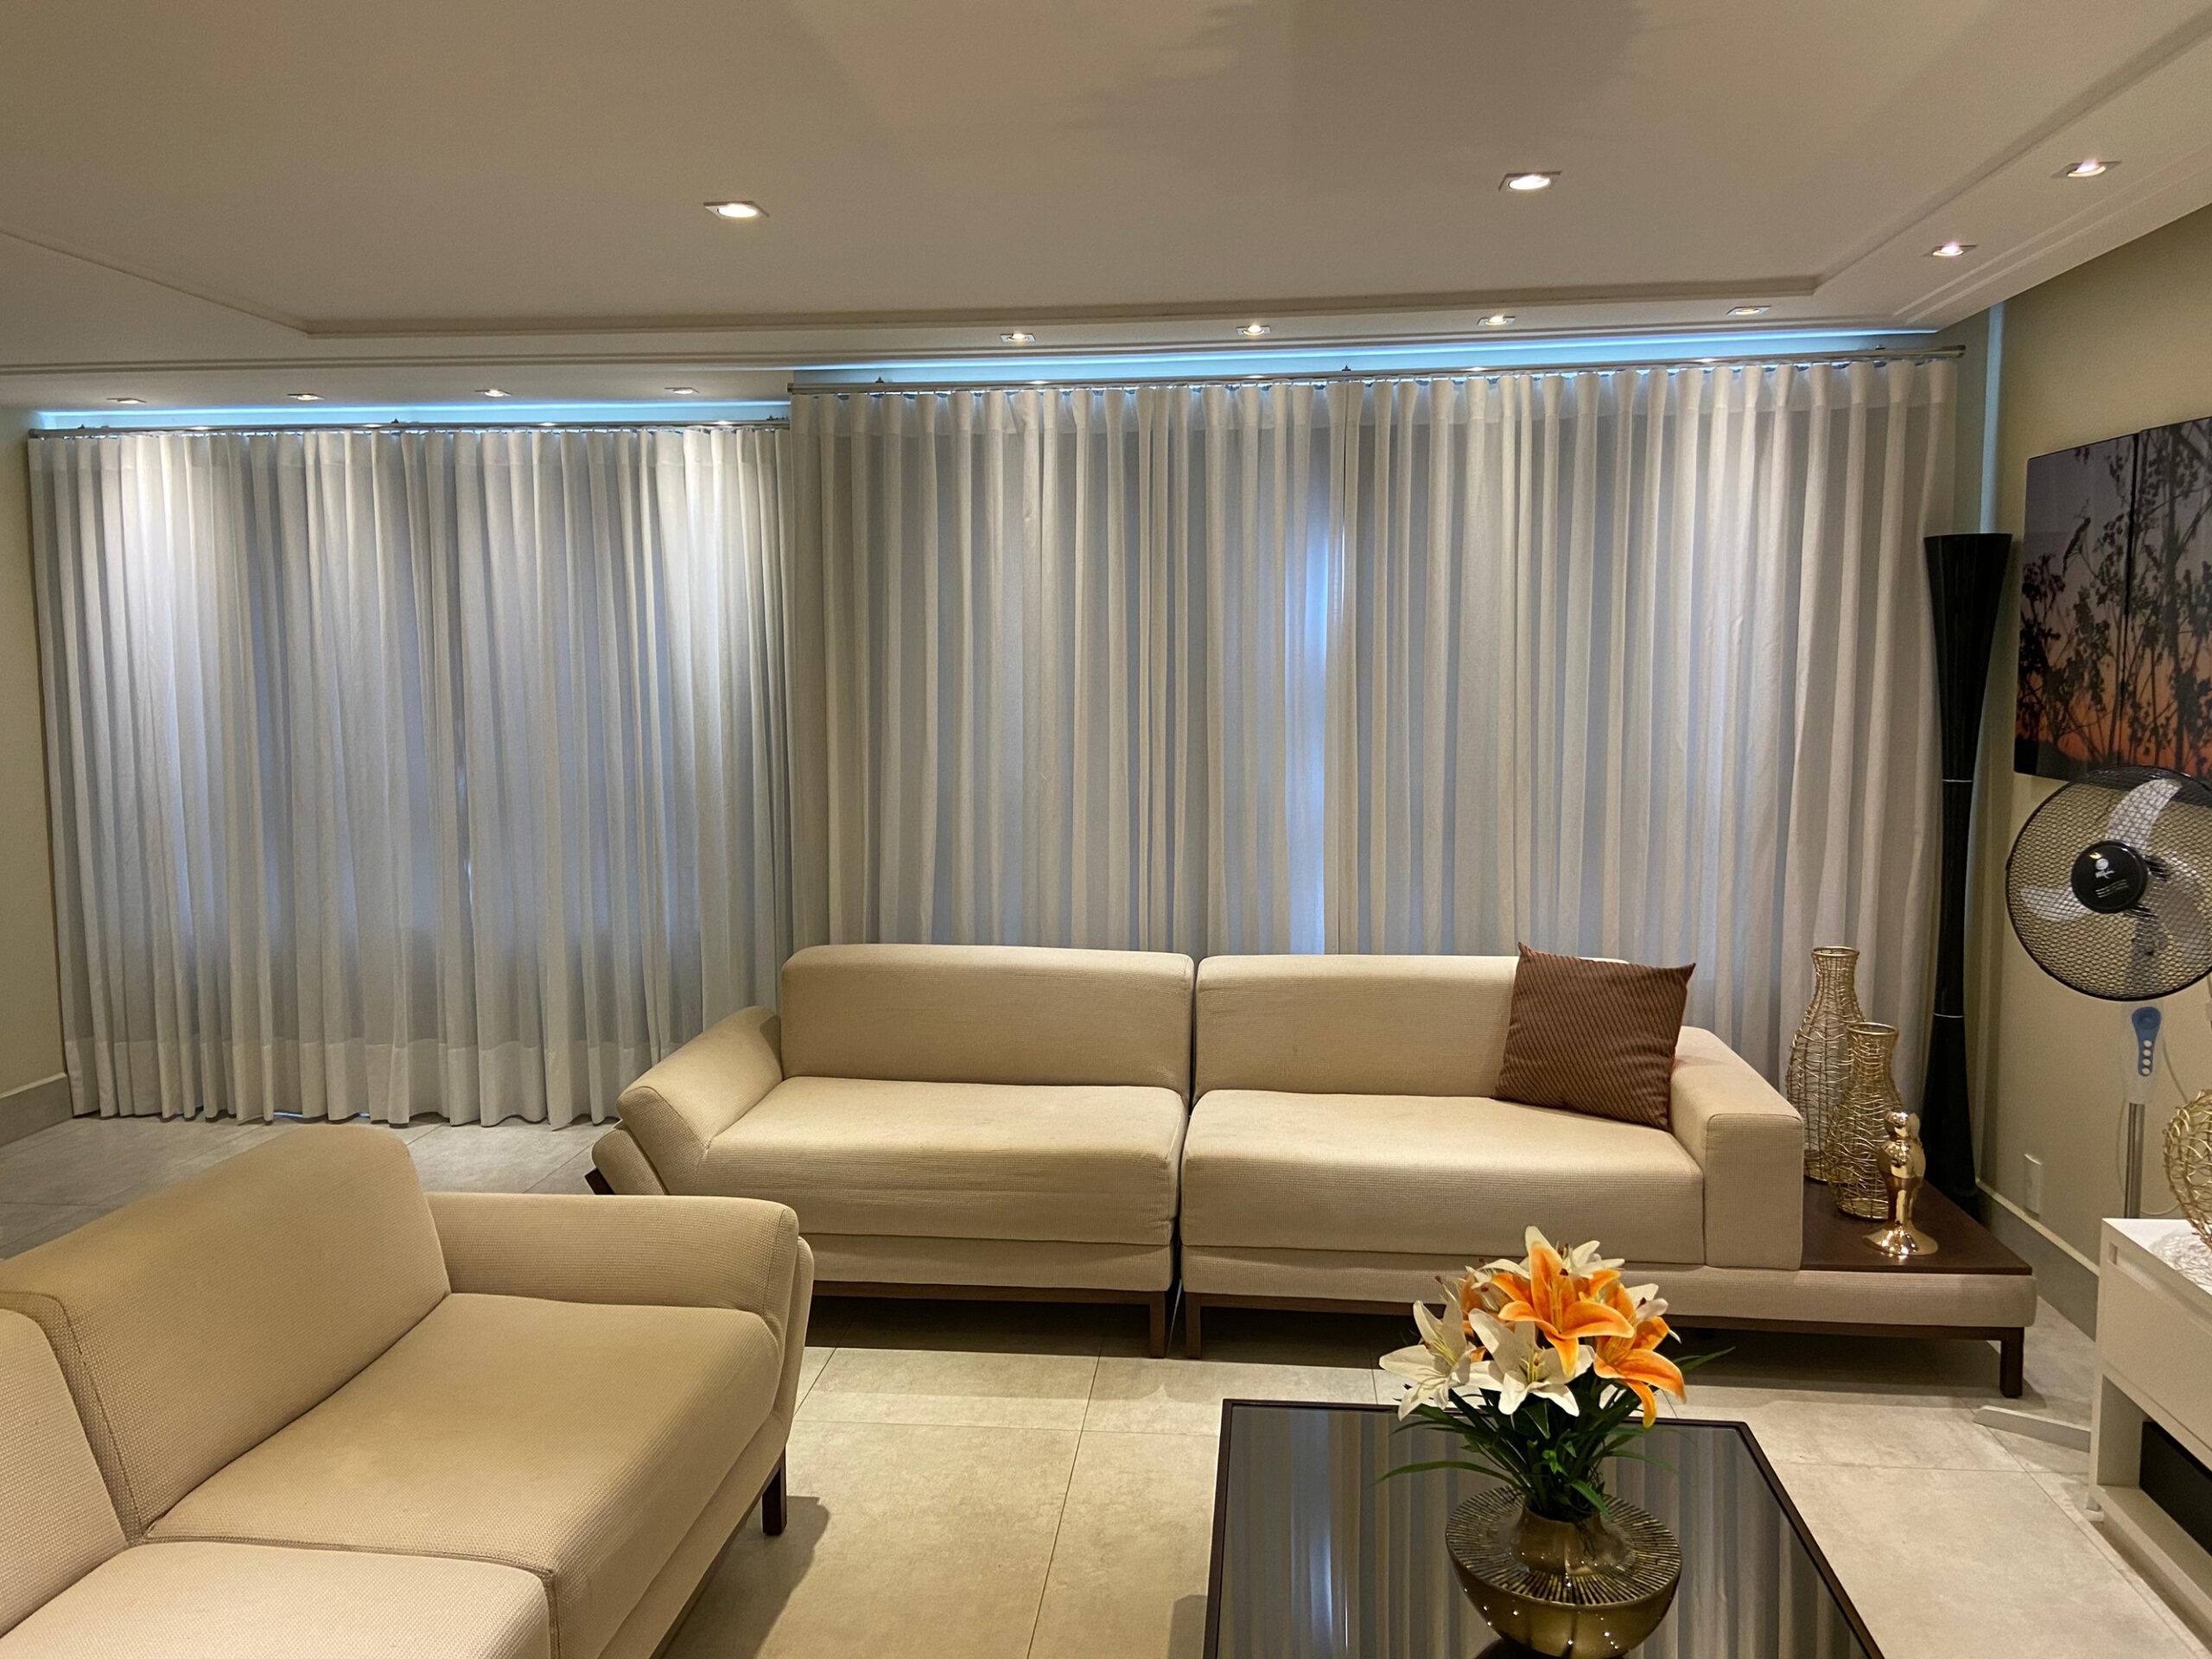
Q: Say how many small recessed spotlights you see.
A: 12